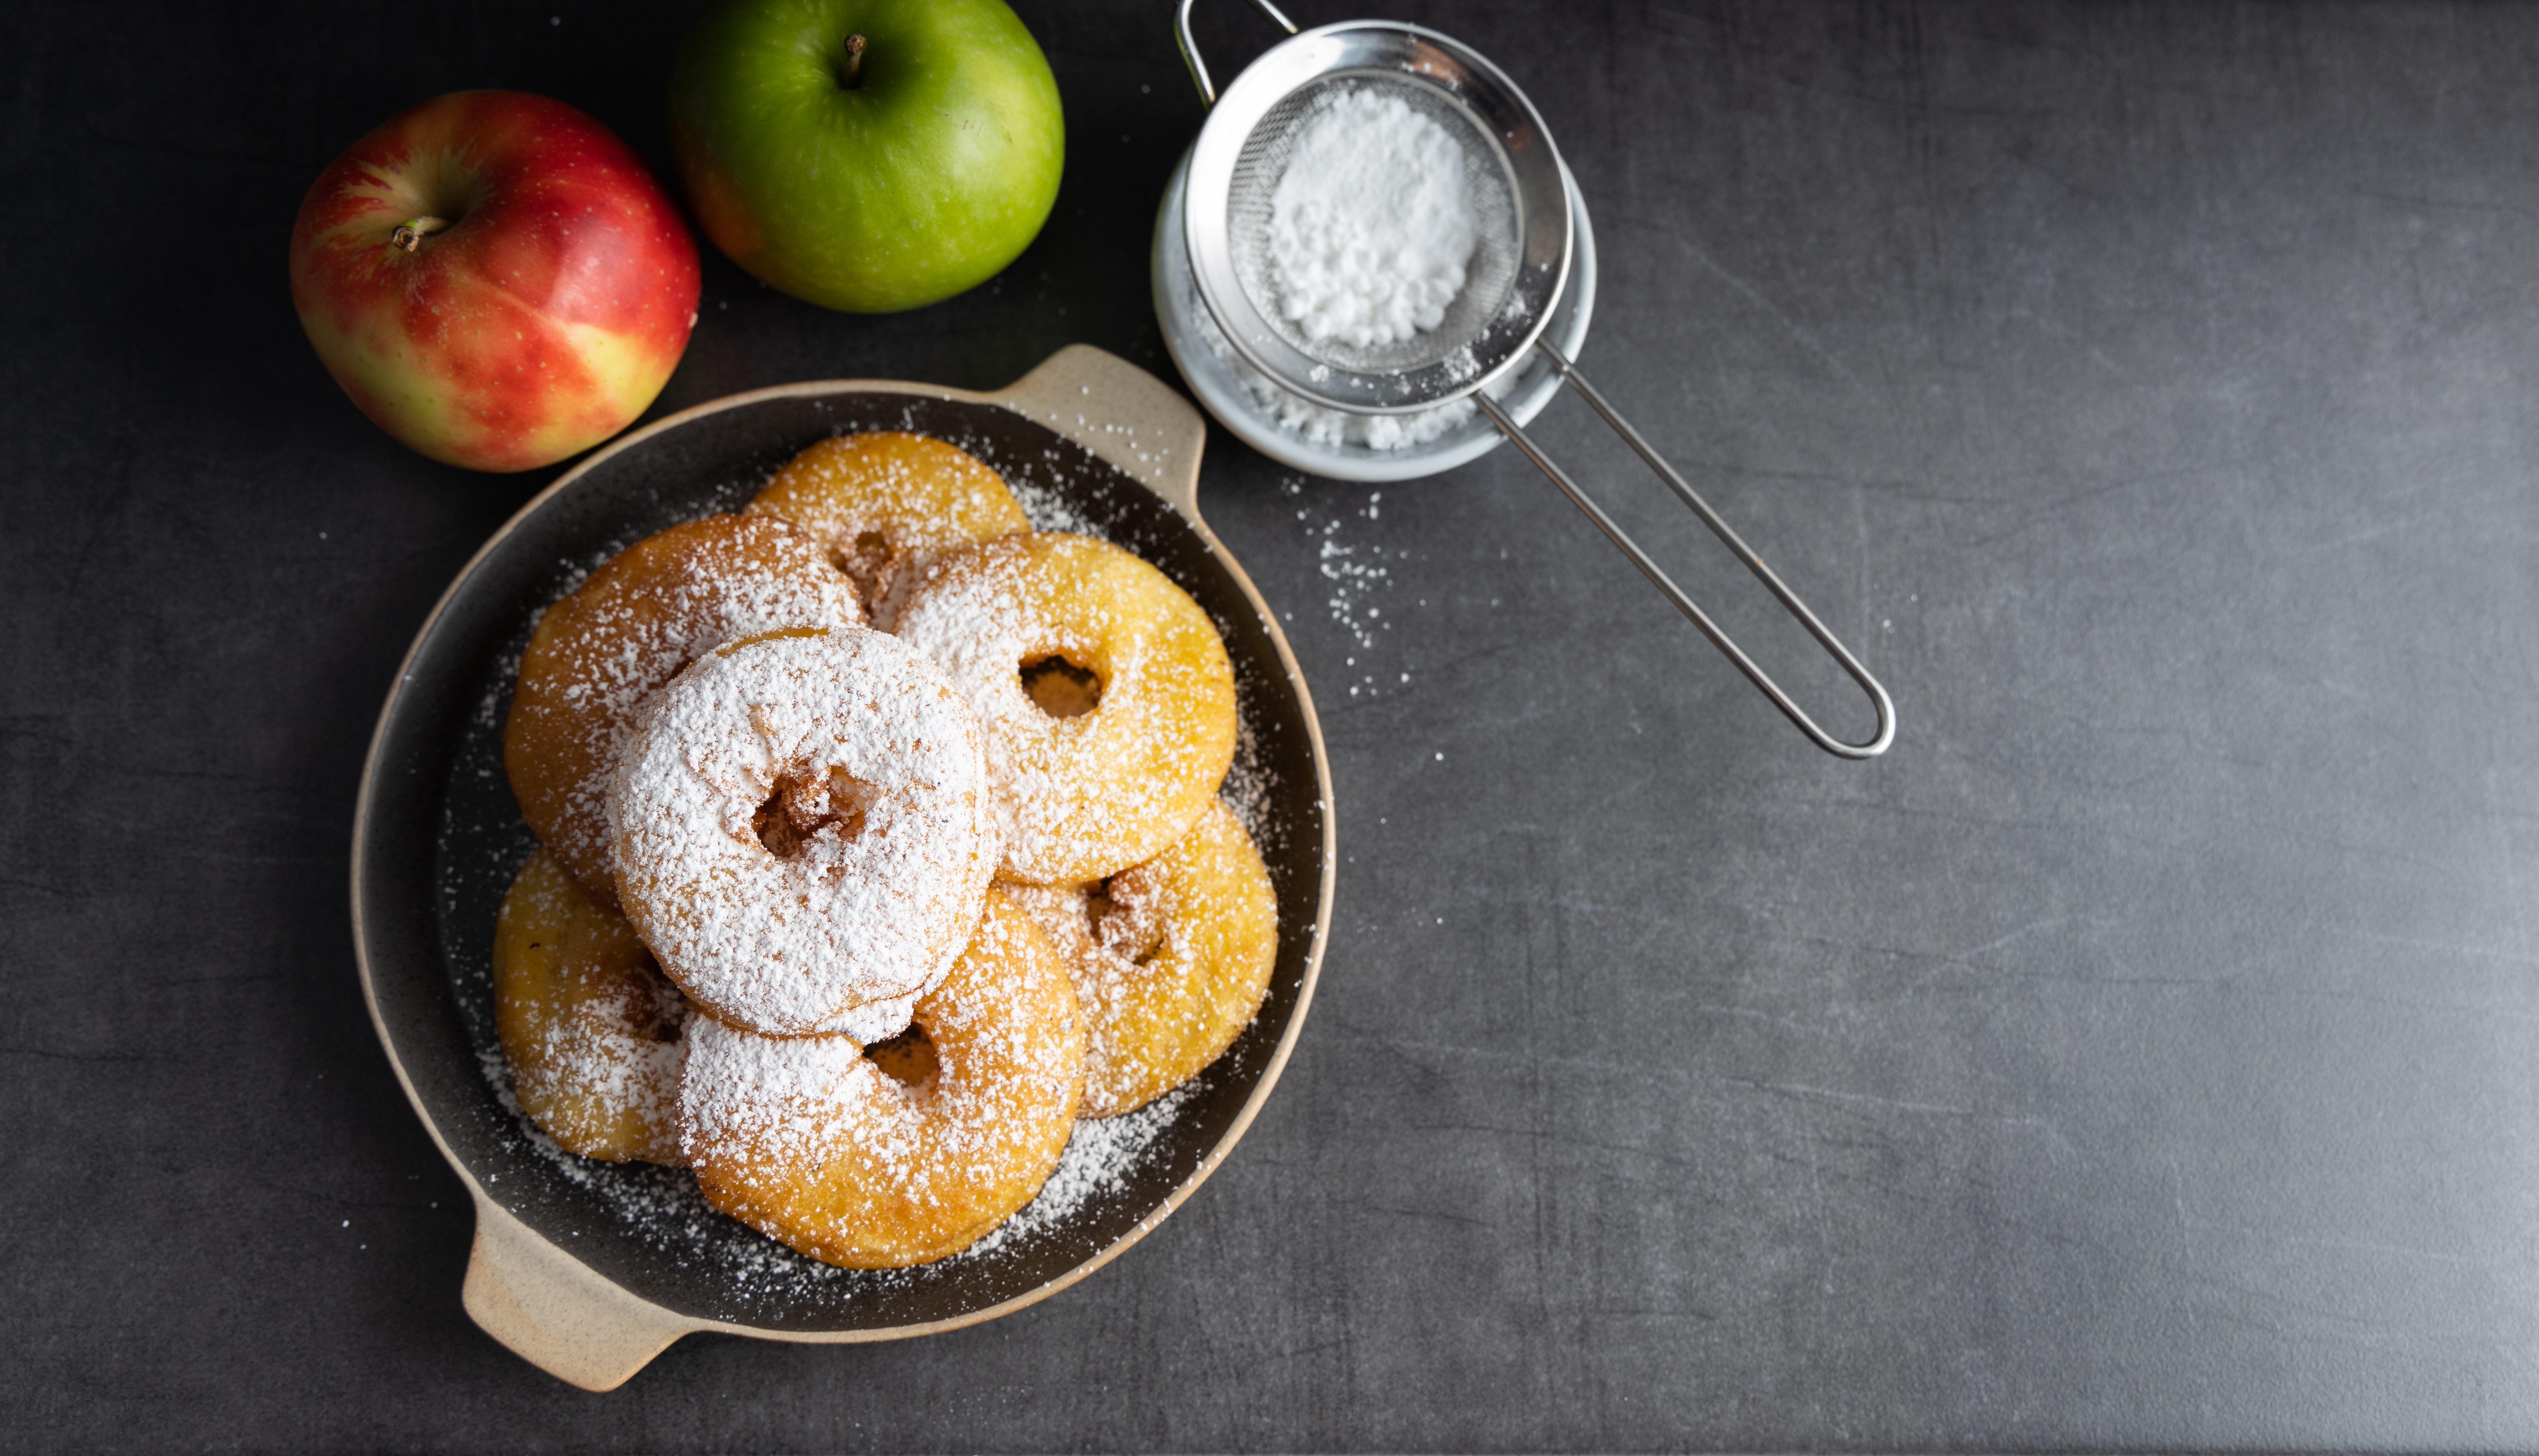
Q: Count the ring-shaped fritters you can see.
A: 7